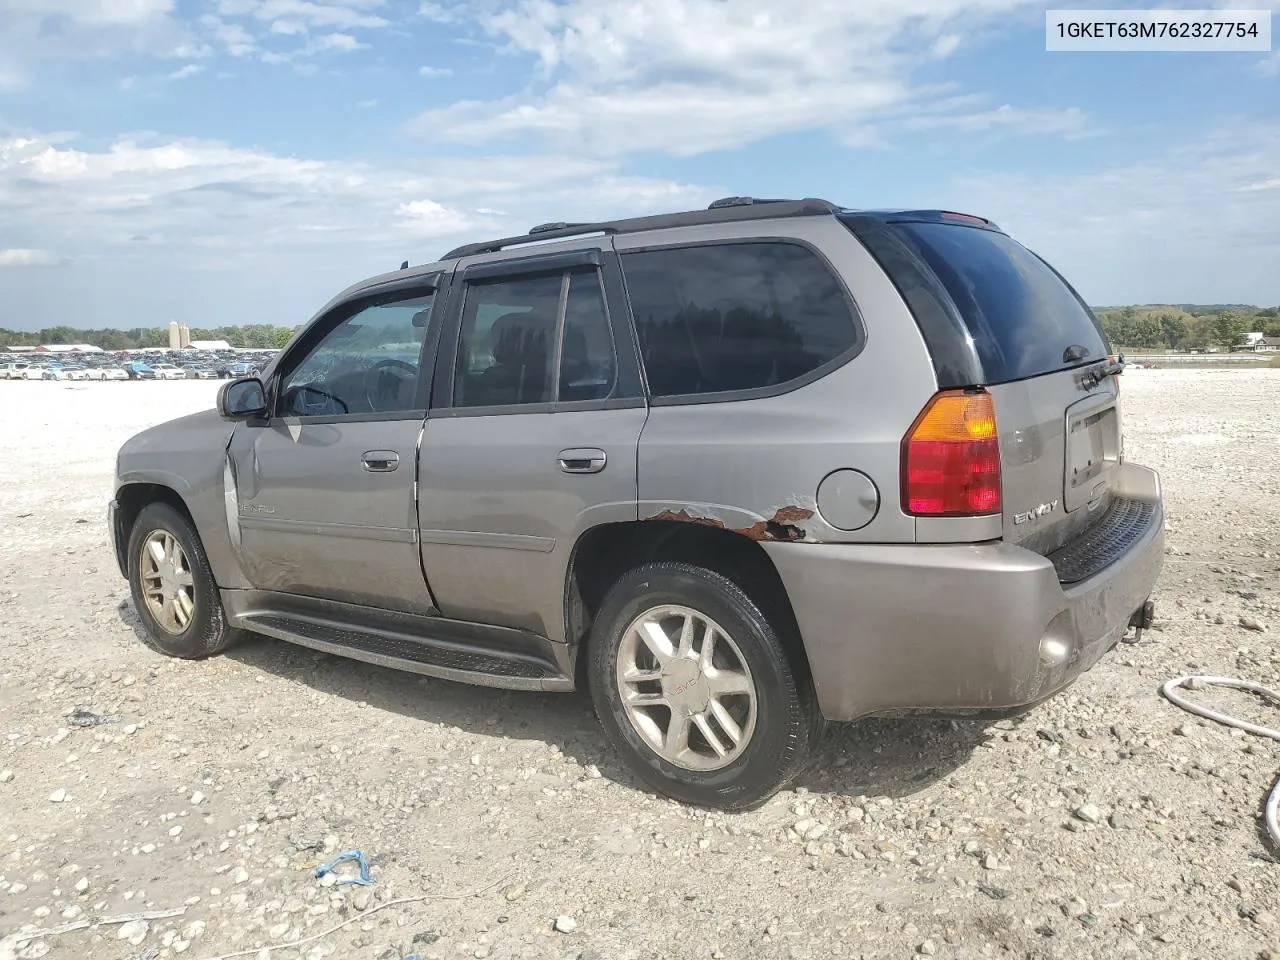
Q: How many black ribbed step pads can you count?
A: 2